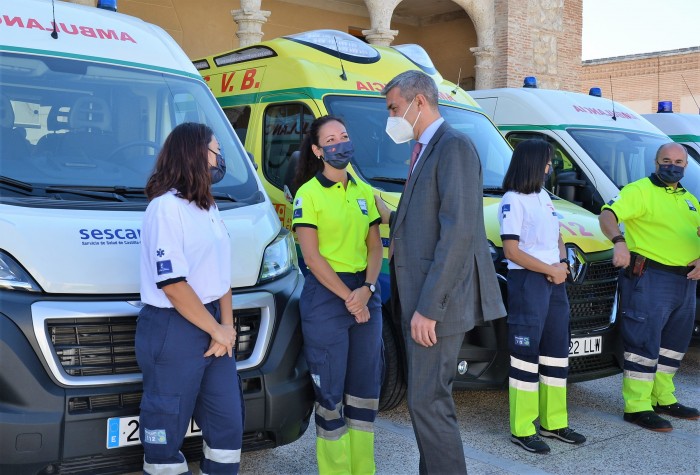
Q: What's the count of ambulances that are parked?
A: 4